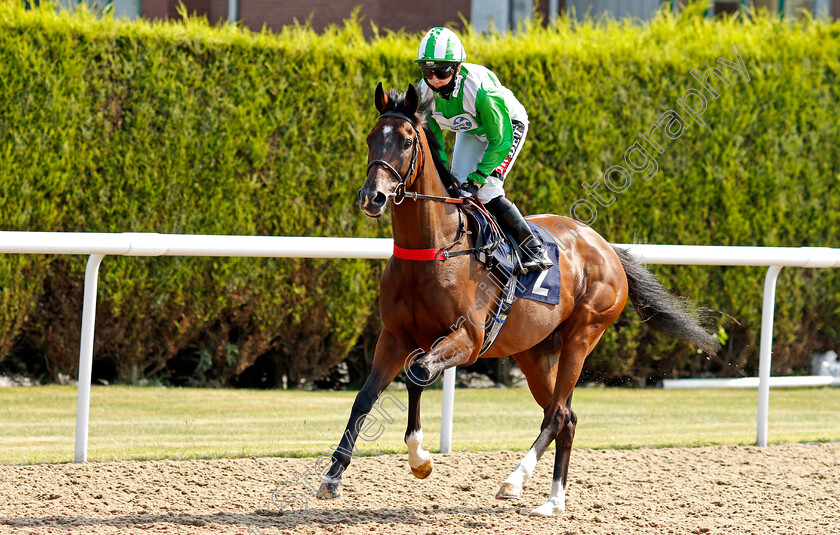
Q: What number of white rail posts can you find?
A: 3